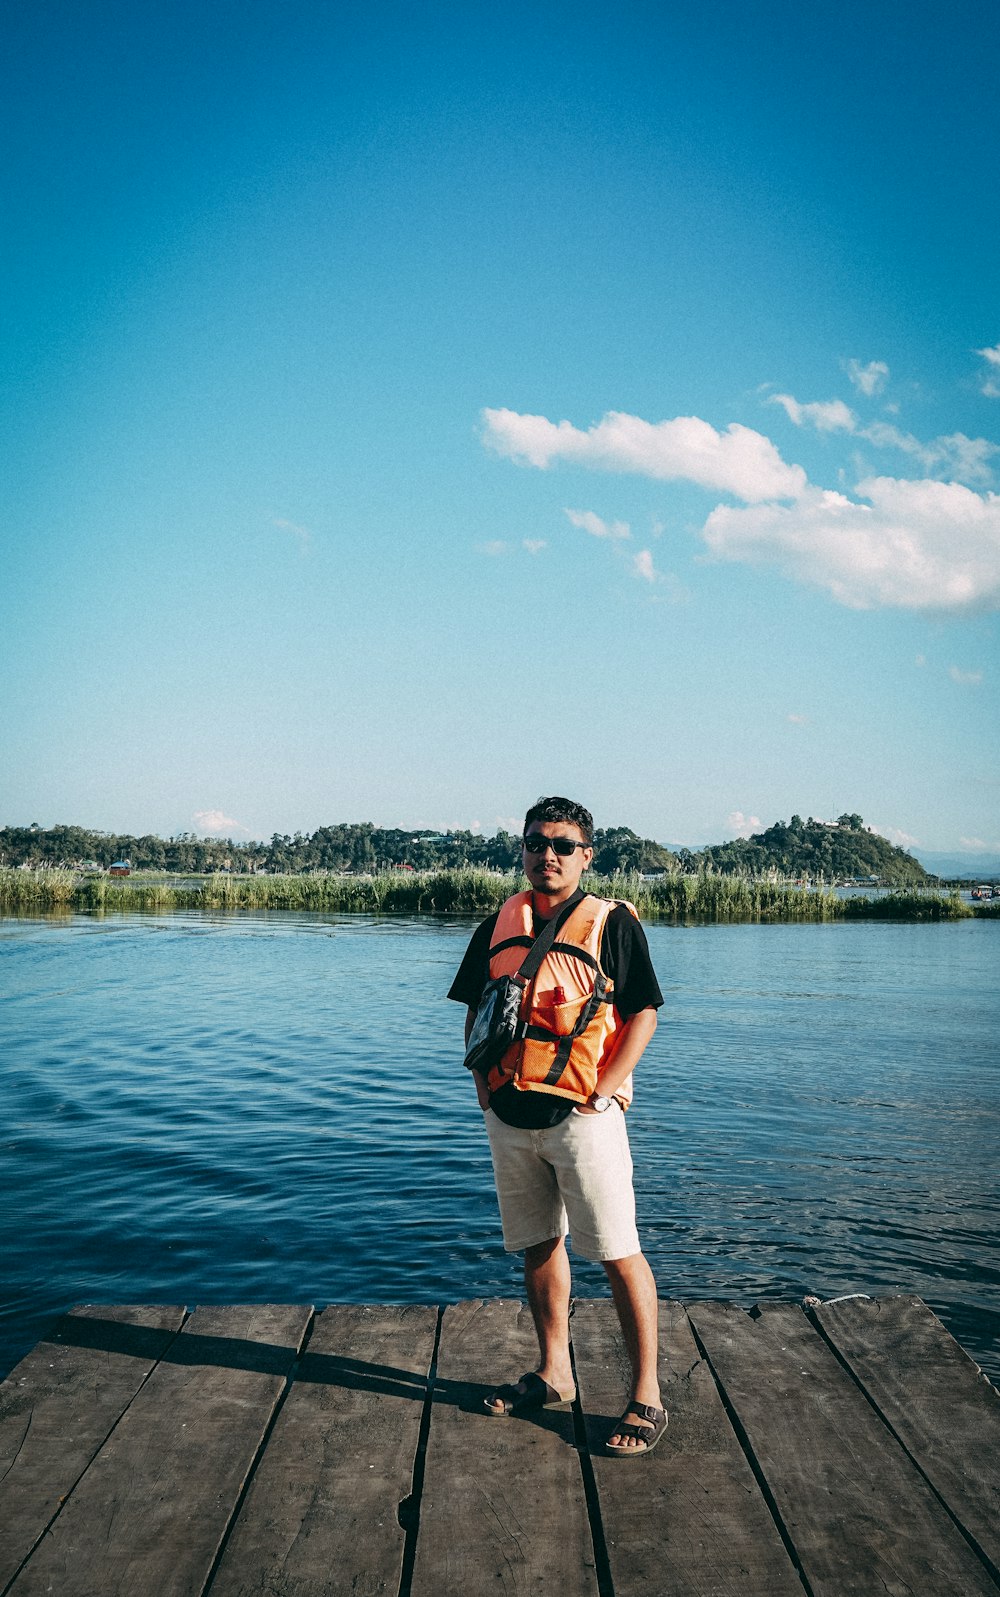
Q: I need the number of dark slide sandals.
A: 2